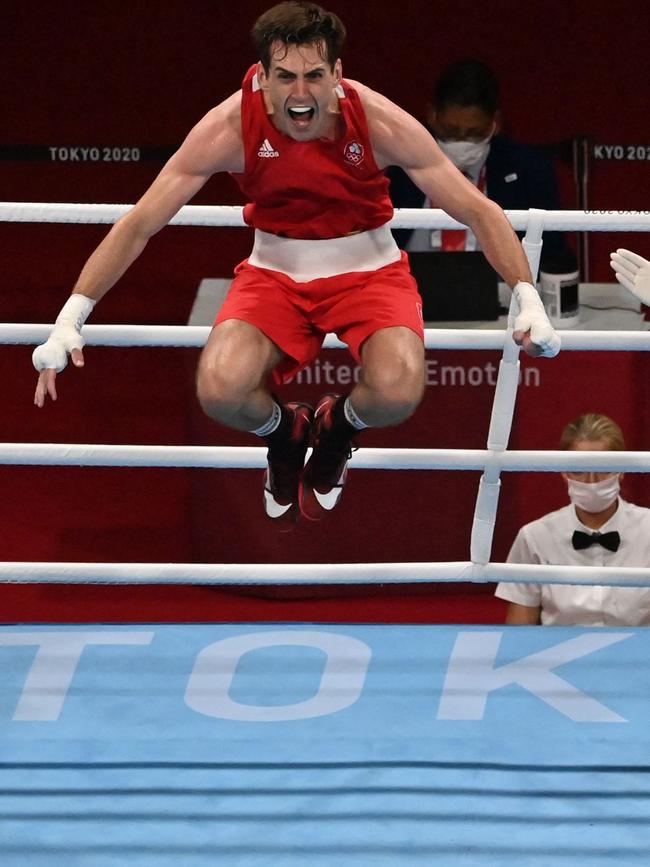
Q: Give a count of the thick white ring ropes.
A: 4